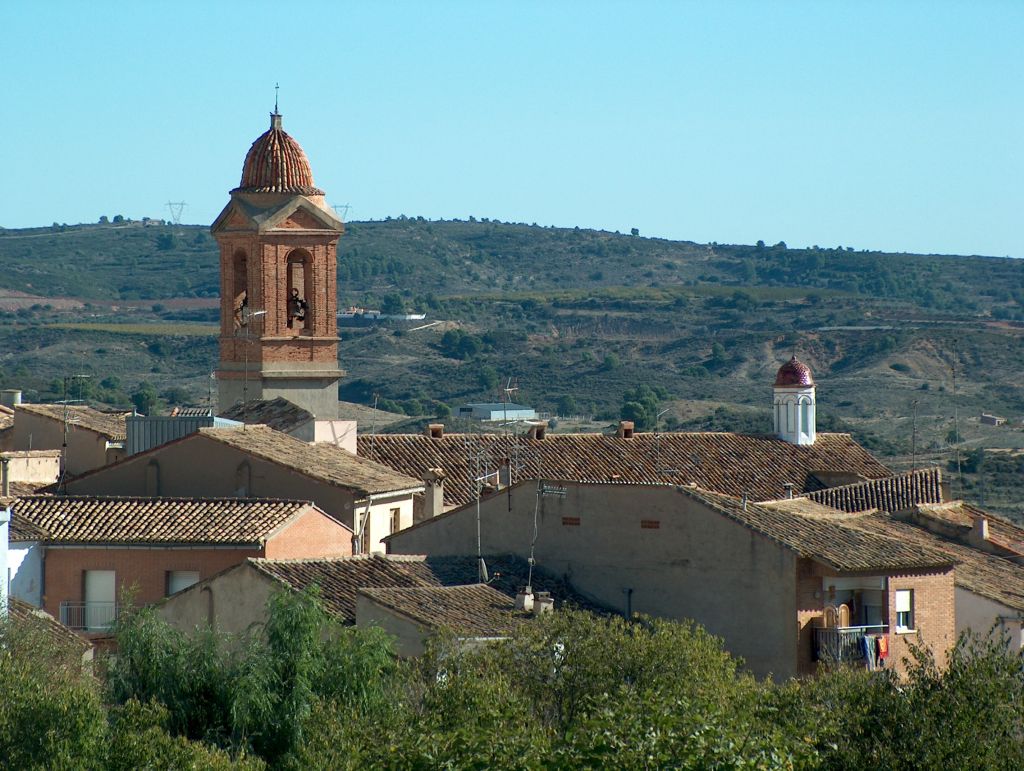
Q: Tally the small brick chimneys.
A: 3